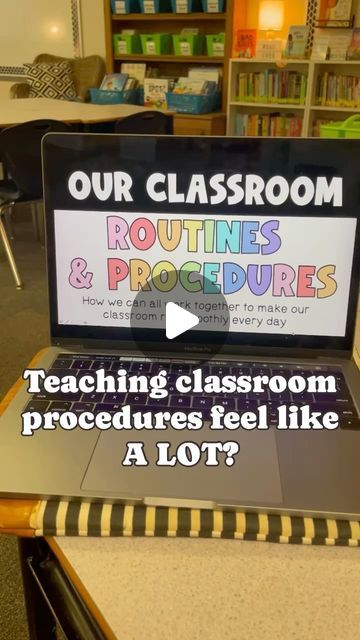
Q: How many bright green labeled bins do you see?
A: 4